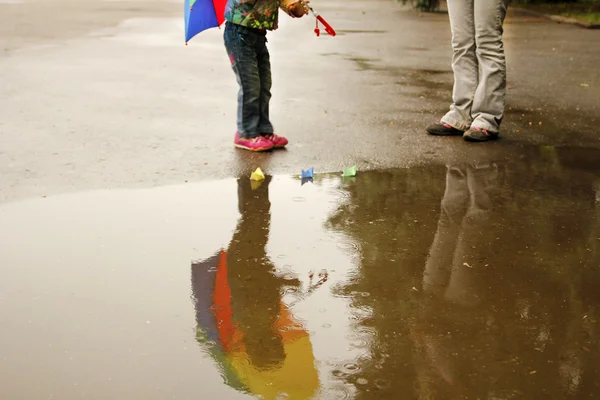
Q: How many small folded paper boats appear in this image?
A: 3